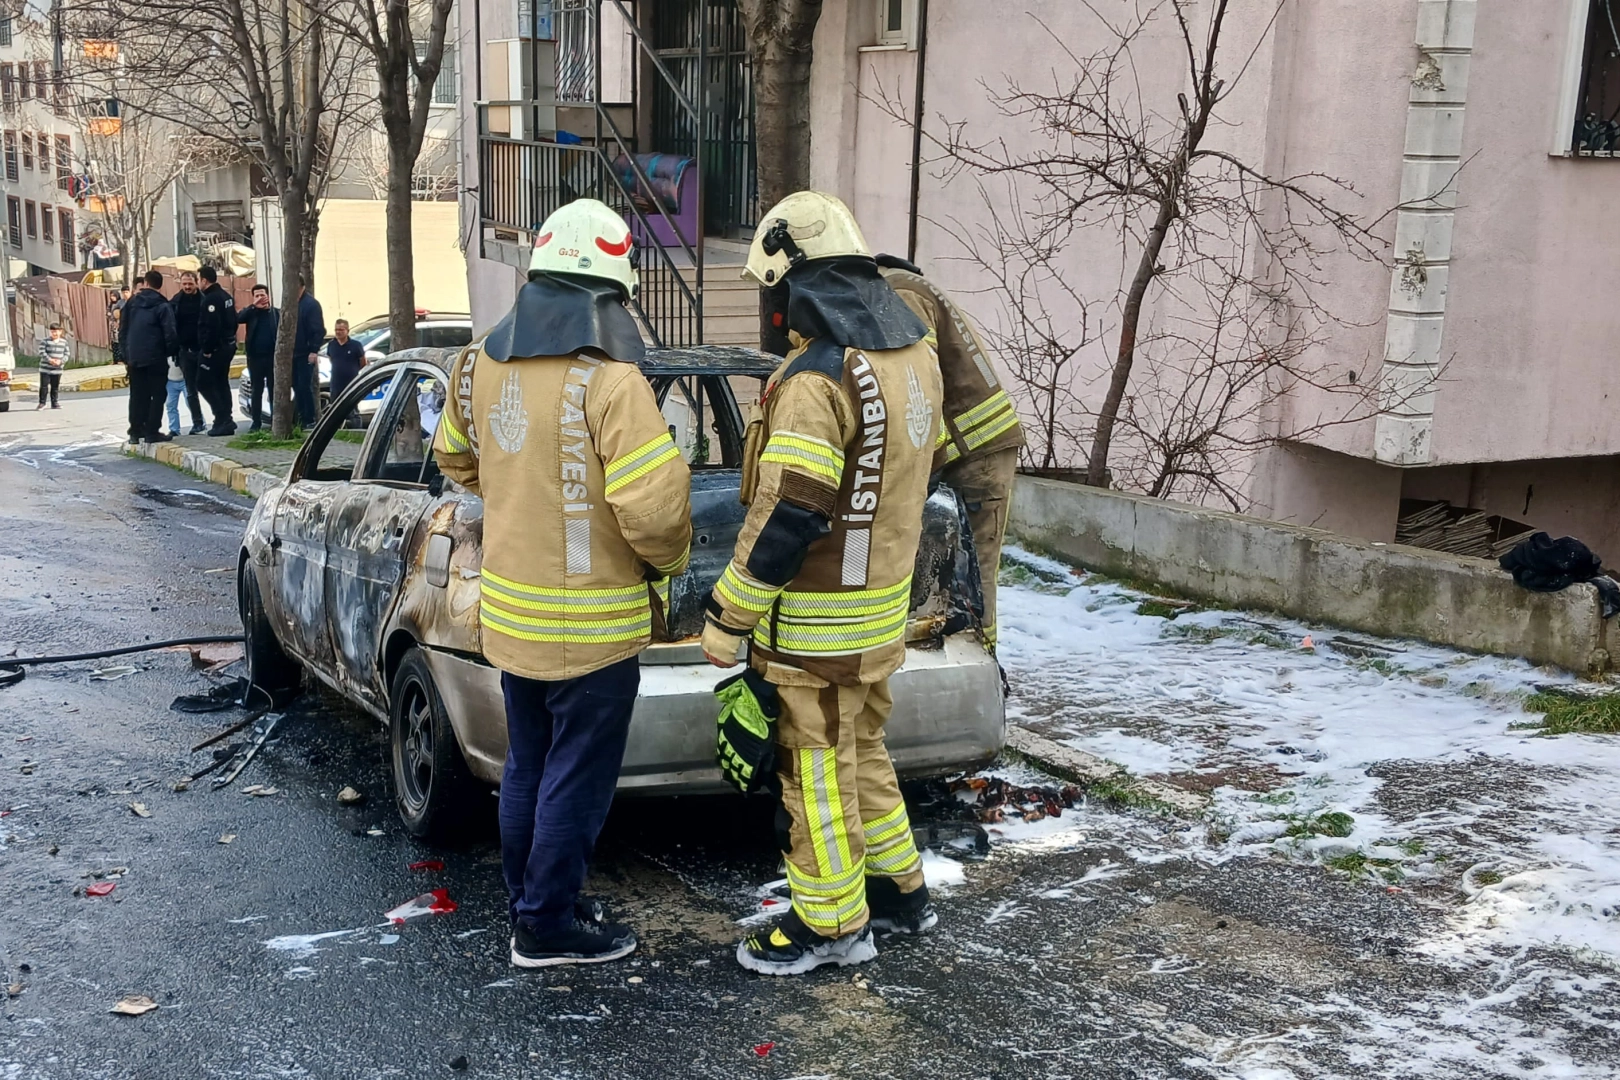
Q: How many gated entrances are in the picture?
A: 1